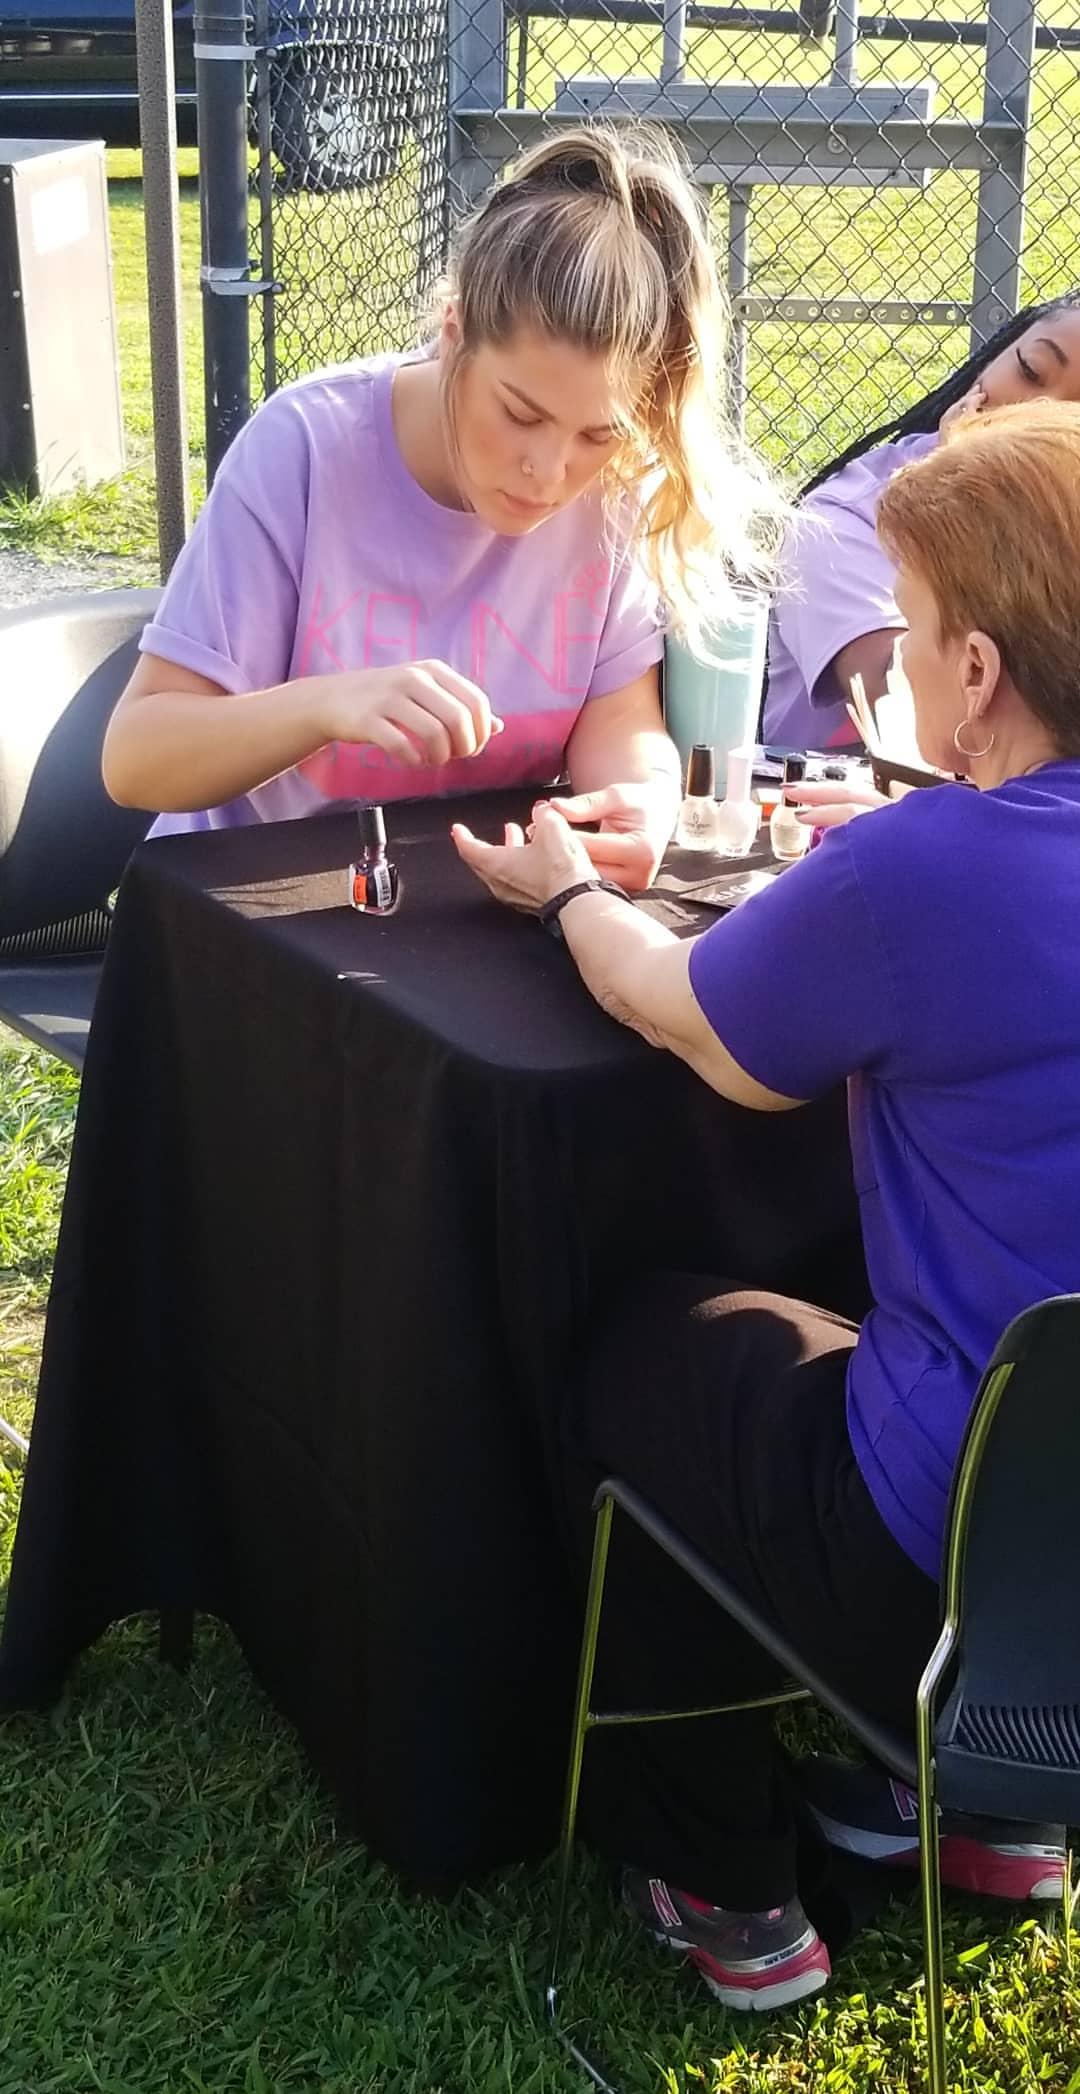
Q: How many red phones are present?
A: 0